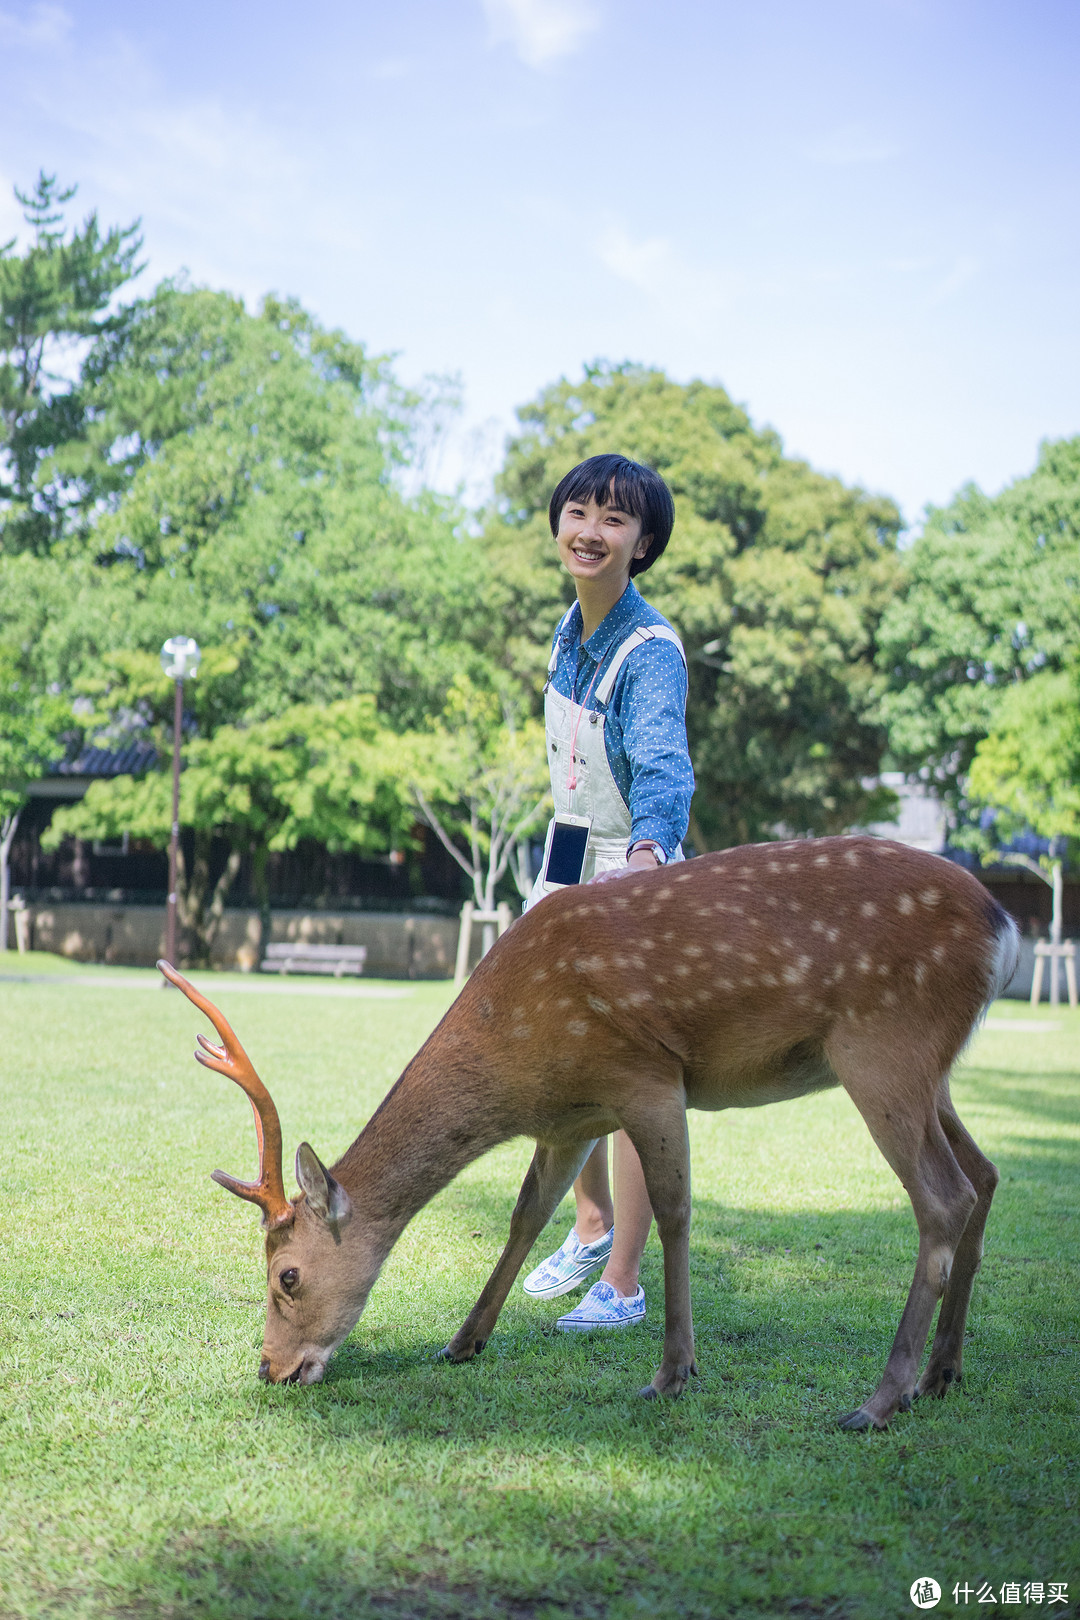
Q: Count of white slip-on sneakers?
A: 2